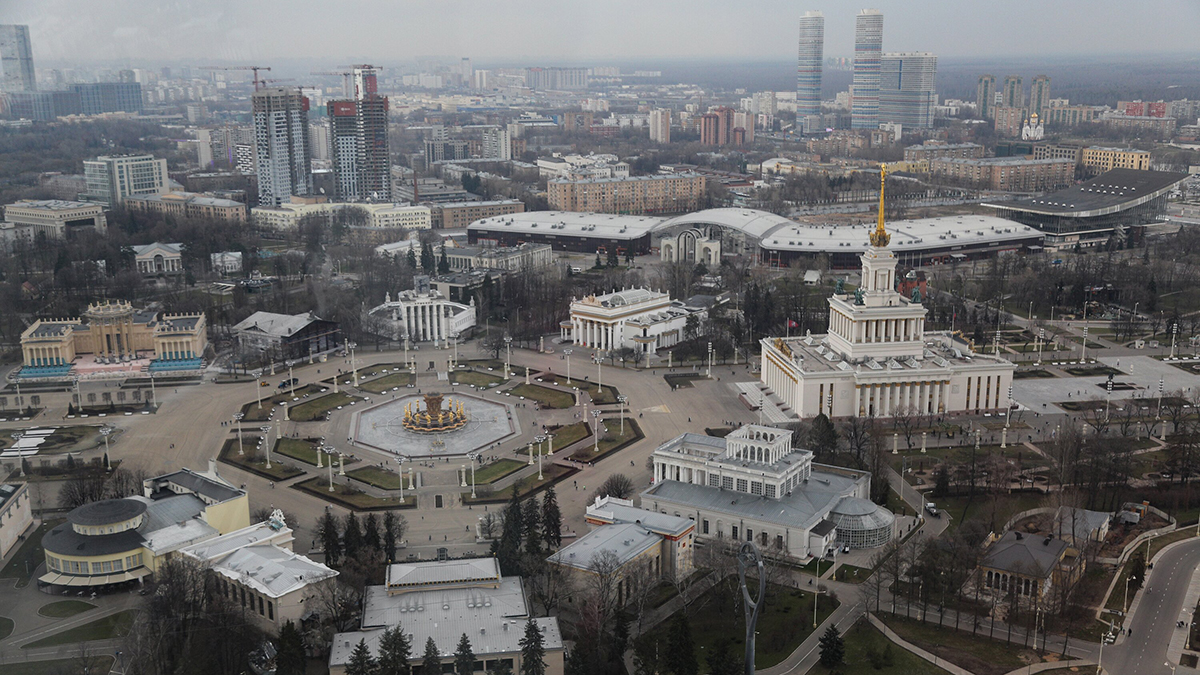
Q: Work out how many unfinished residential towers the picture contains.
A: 2